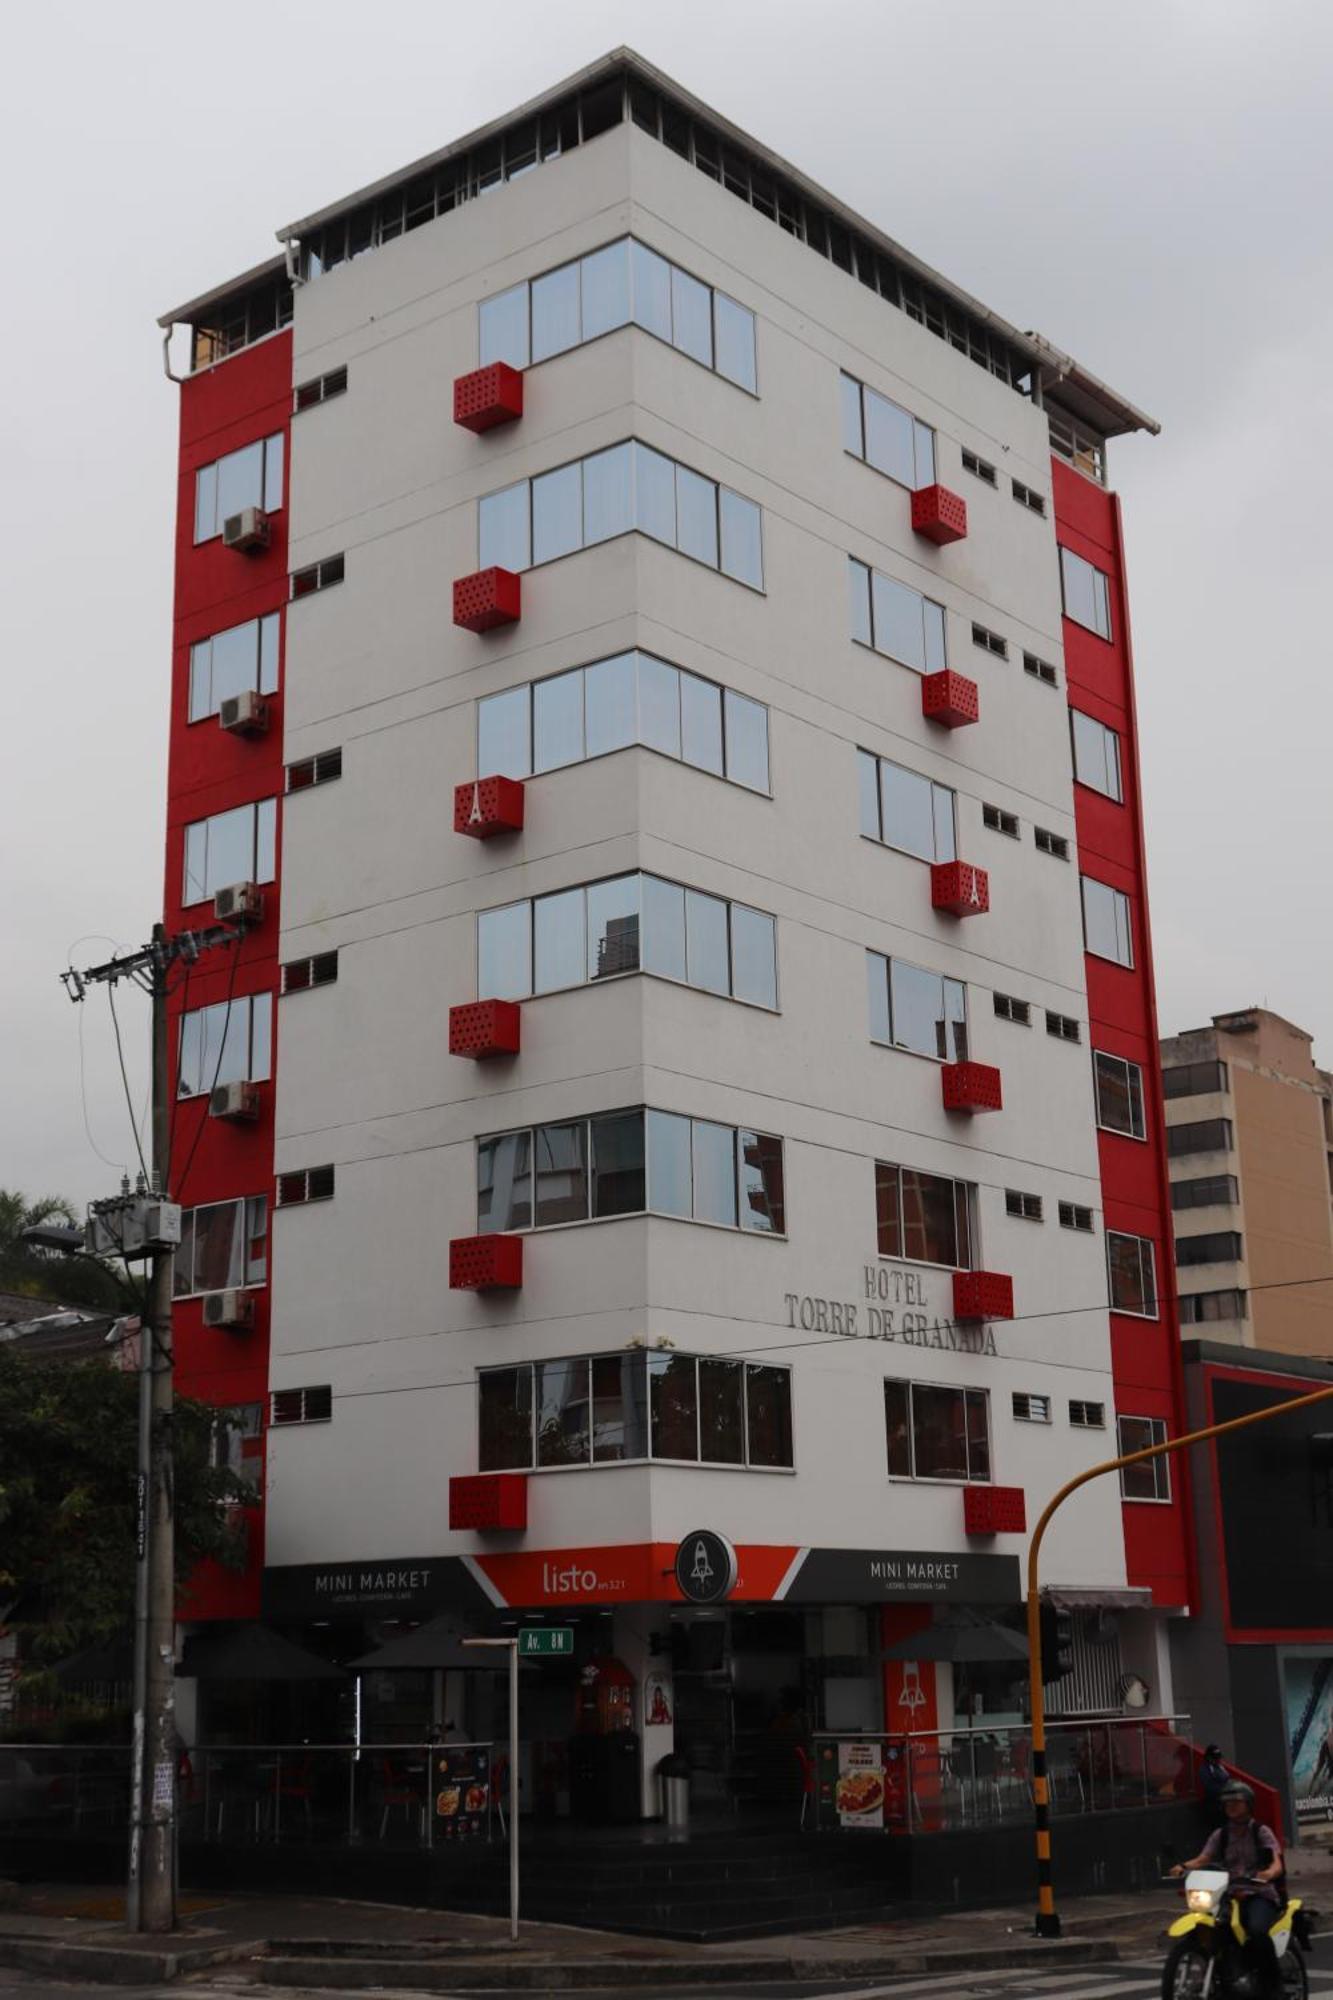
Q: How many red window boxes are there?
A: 12